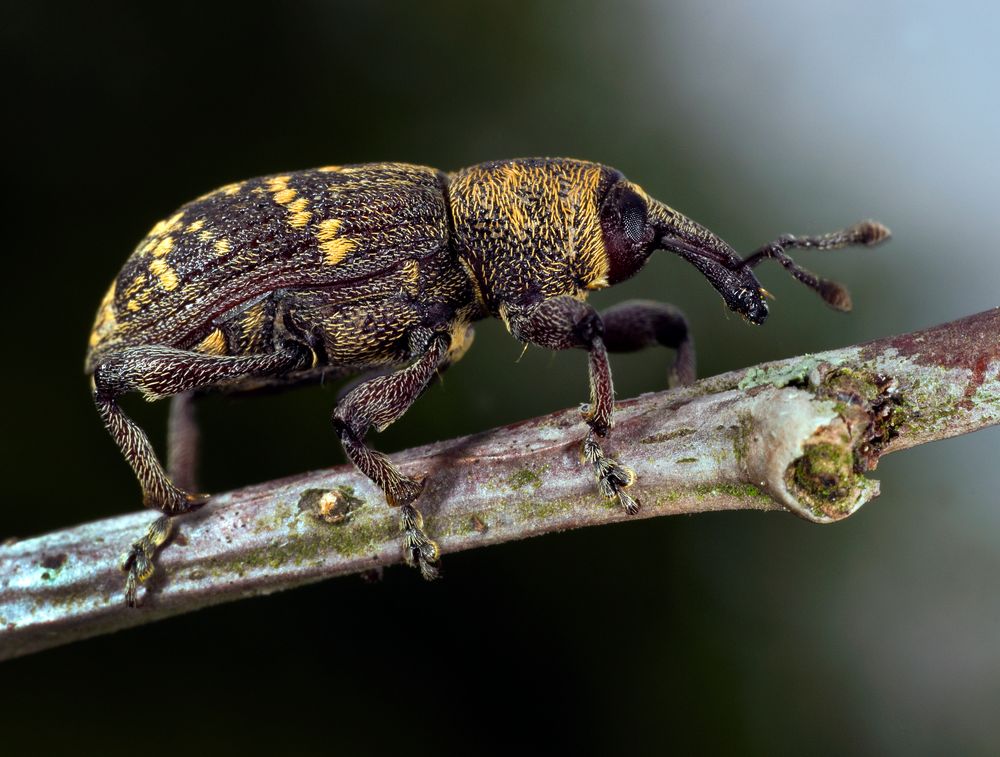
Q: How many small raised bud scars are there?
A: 1